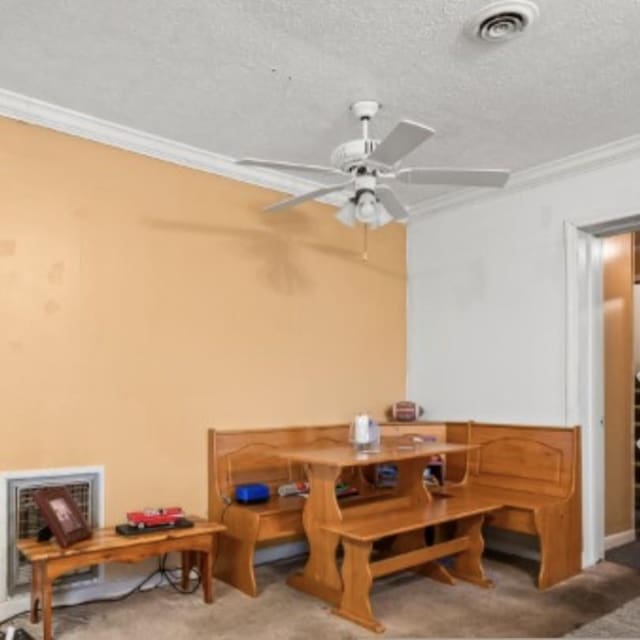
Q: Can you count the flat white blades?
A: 5